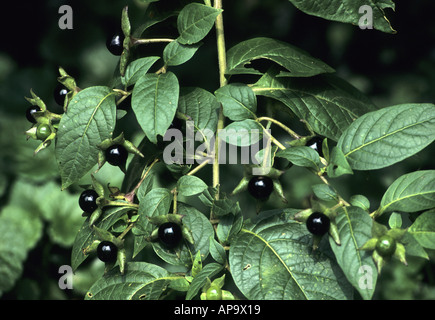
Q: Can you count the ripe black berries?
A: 10